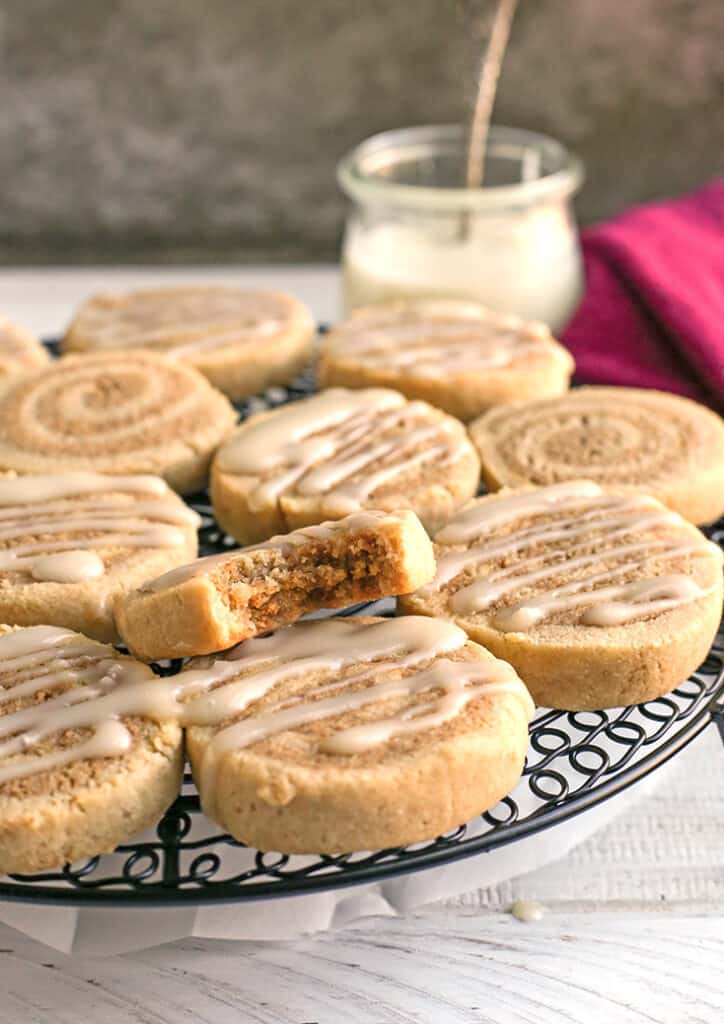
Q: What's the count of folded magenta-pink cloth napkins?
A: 1